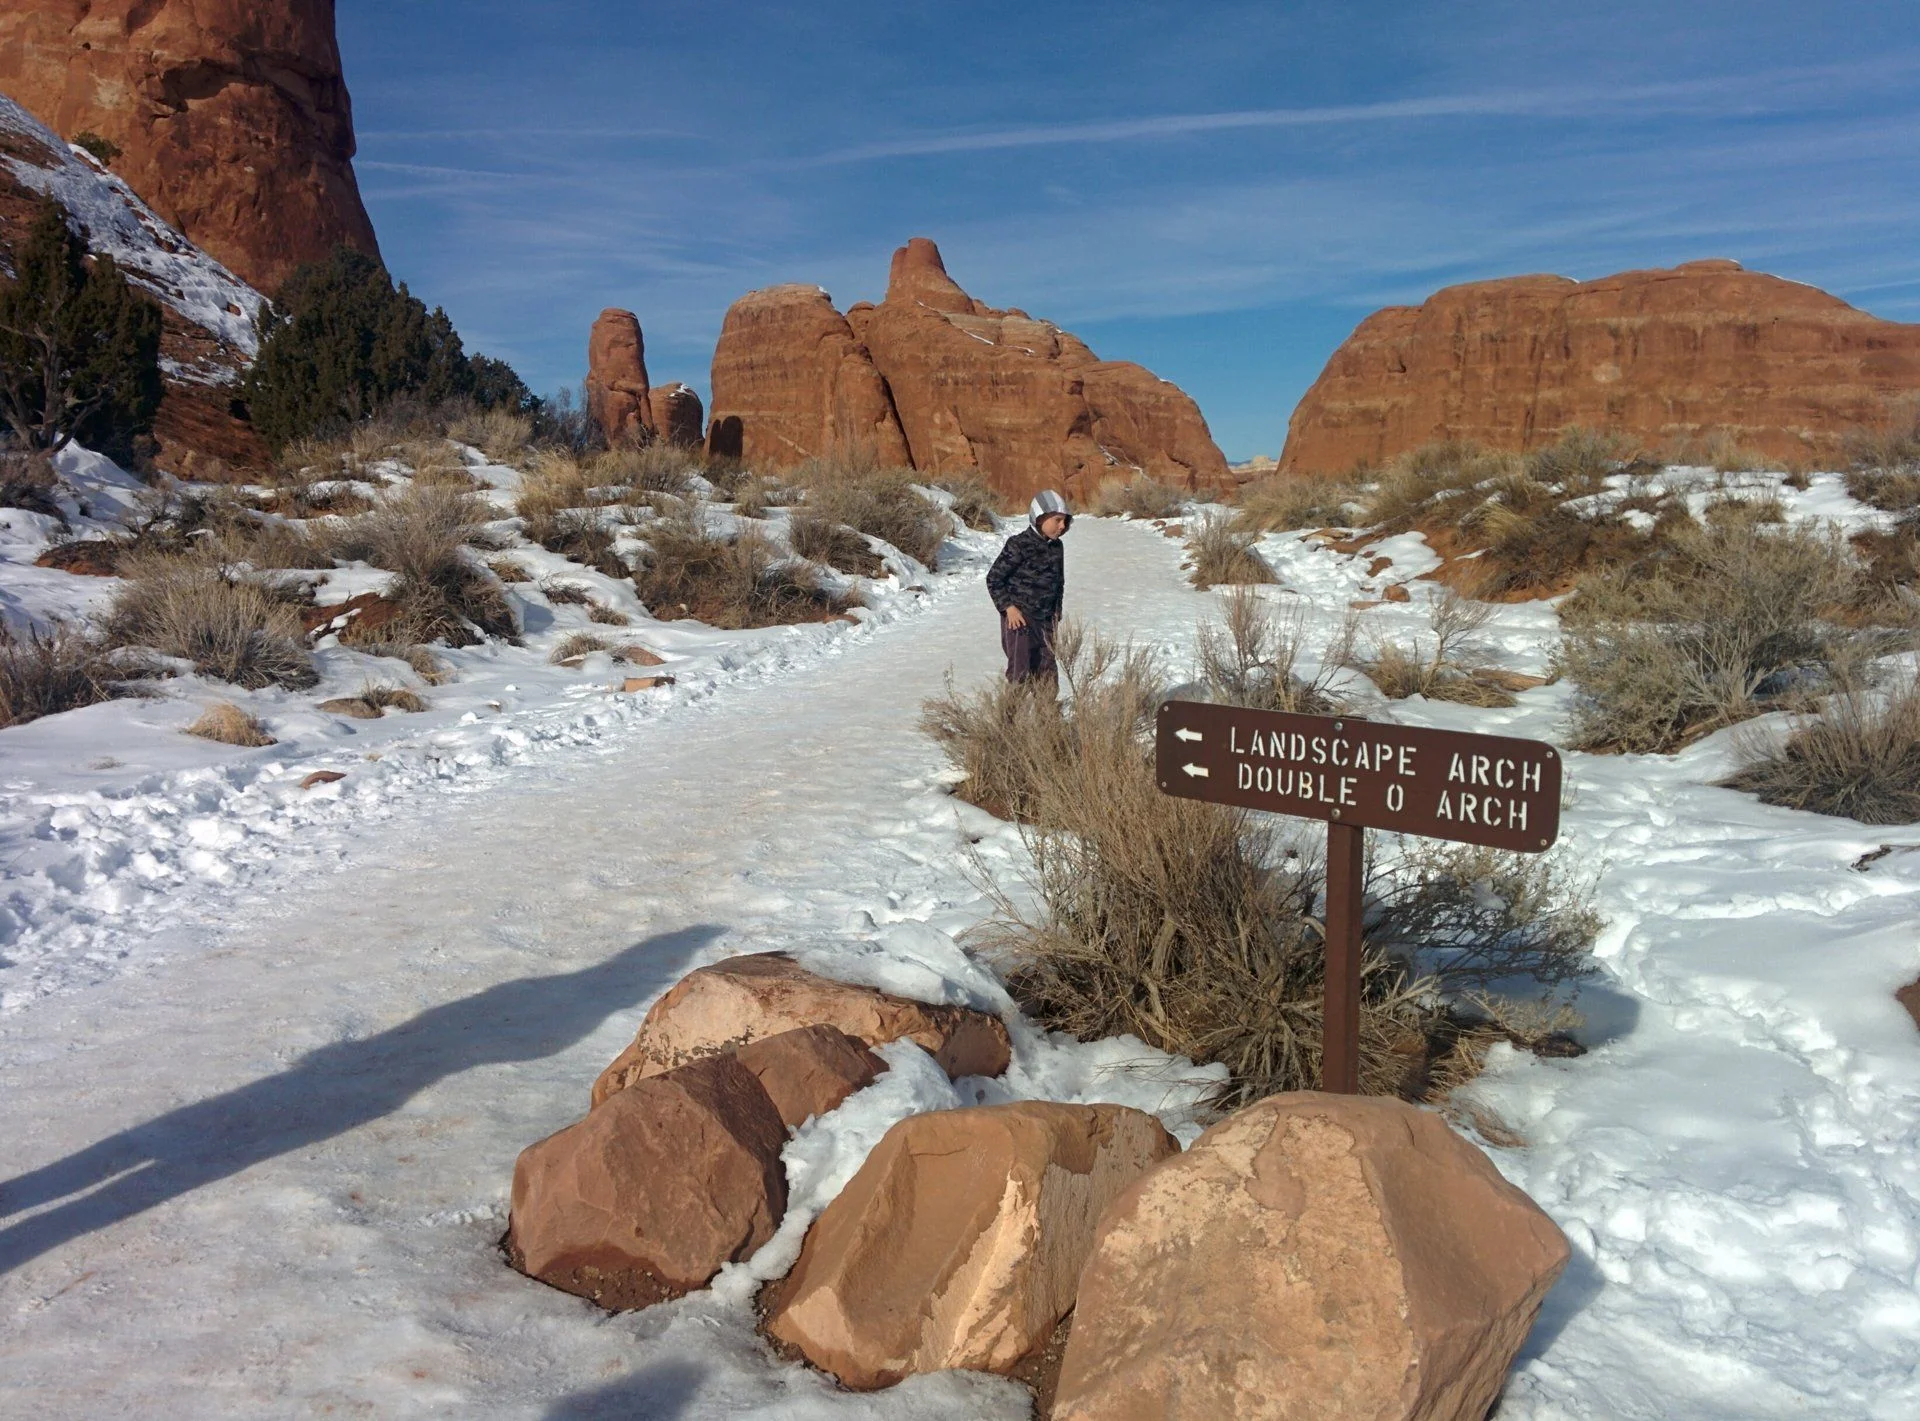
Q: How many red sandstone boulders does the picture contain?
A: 5